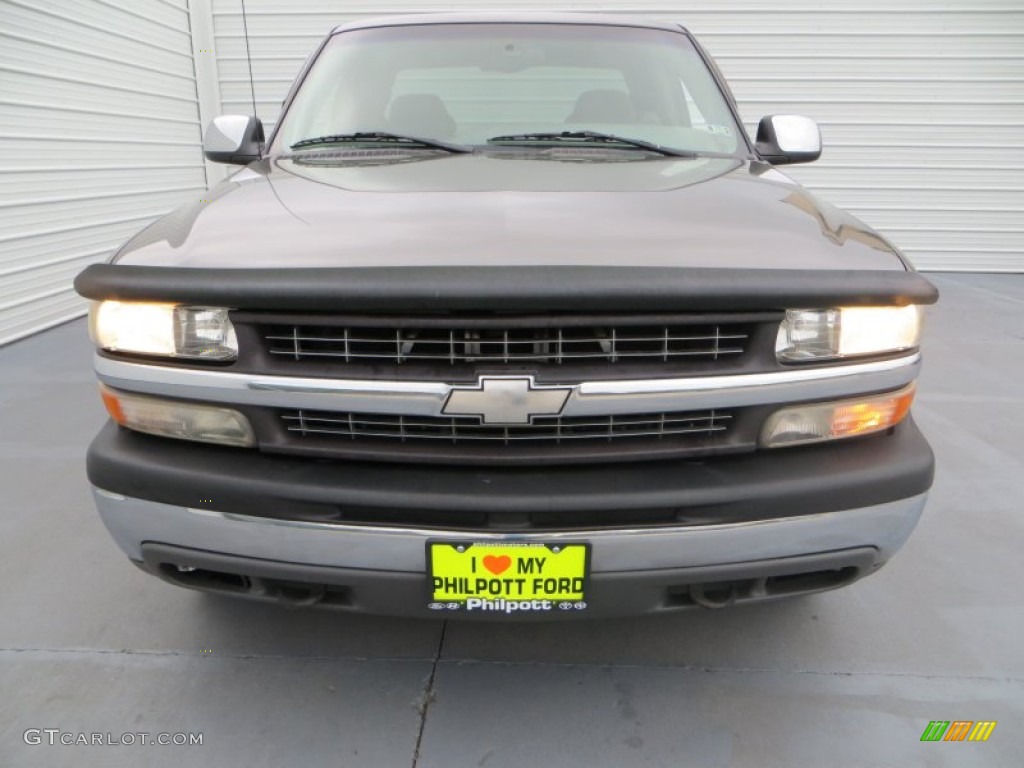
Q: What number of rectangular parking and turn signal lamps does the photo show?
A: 2